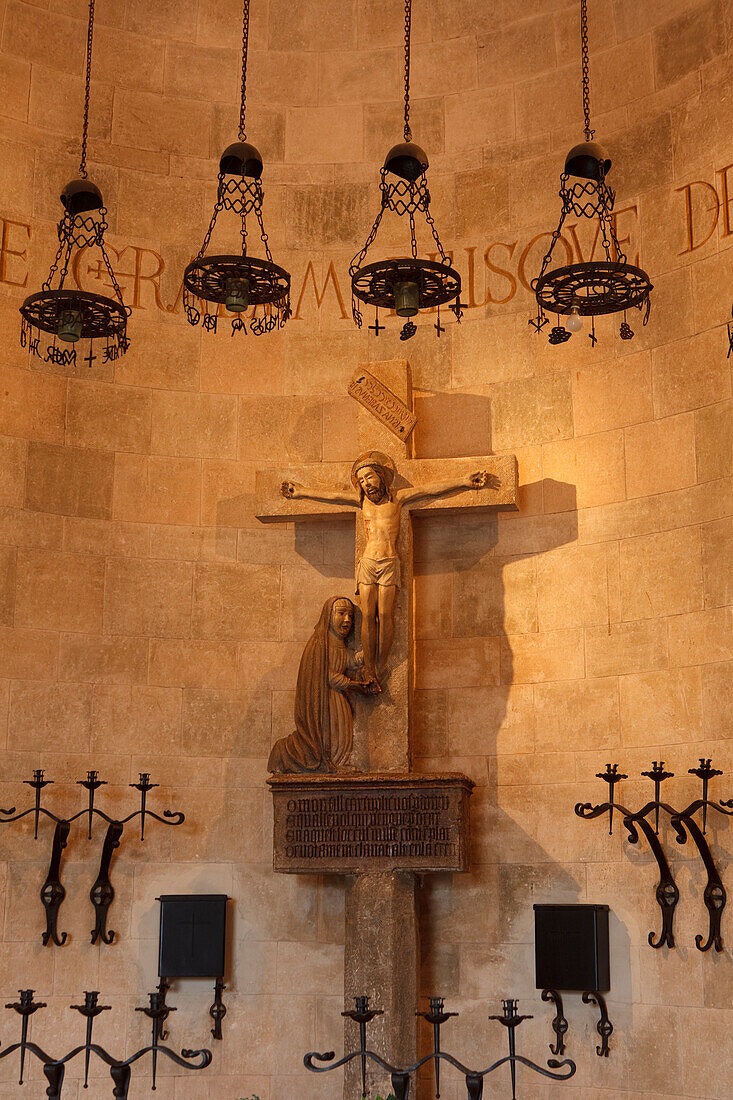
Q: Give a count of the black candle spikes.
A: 12